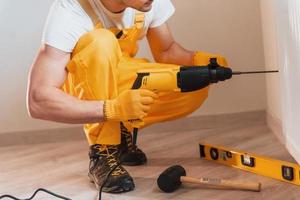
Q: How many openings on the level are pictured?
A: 3